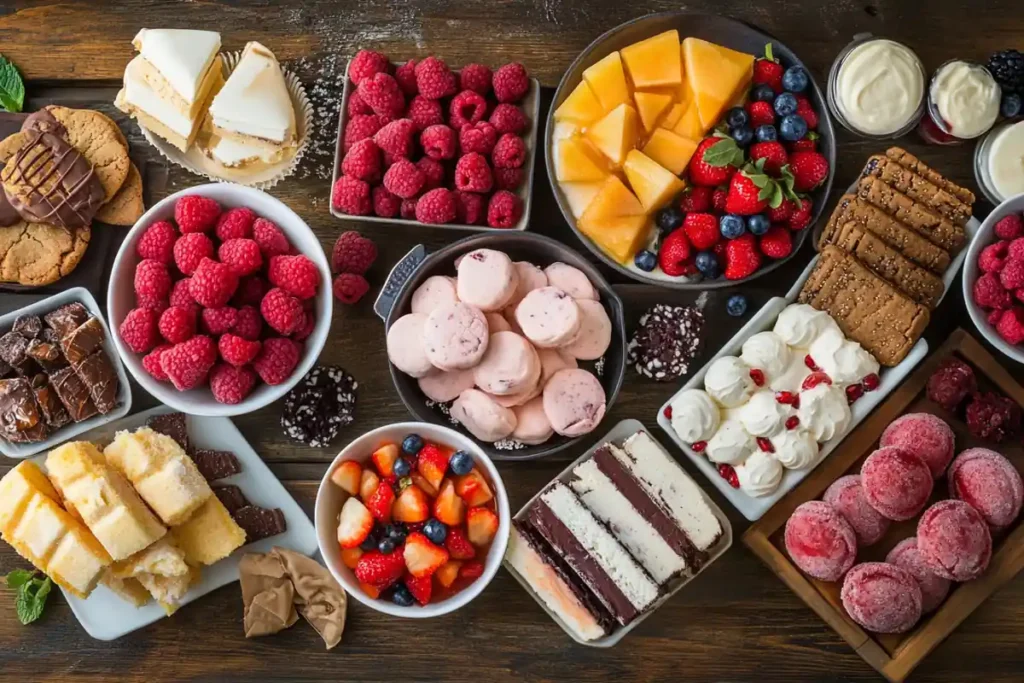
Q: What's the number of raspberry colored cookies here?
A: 8